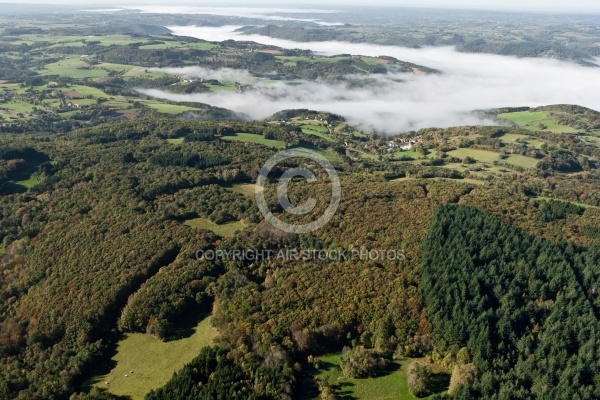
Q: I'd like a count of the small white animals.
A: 2